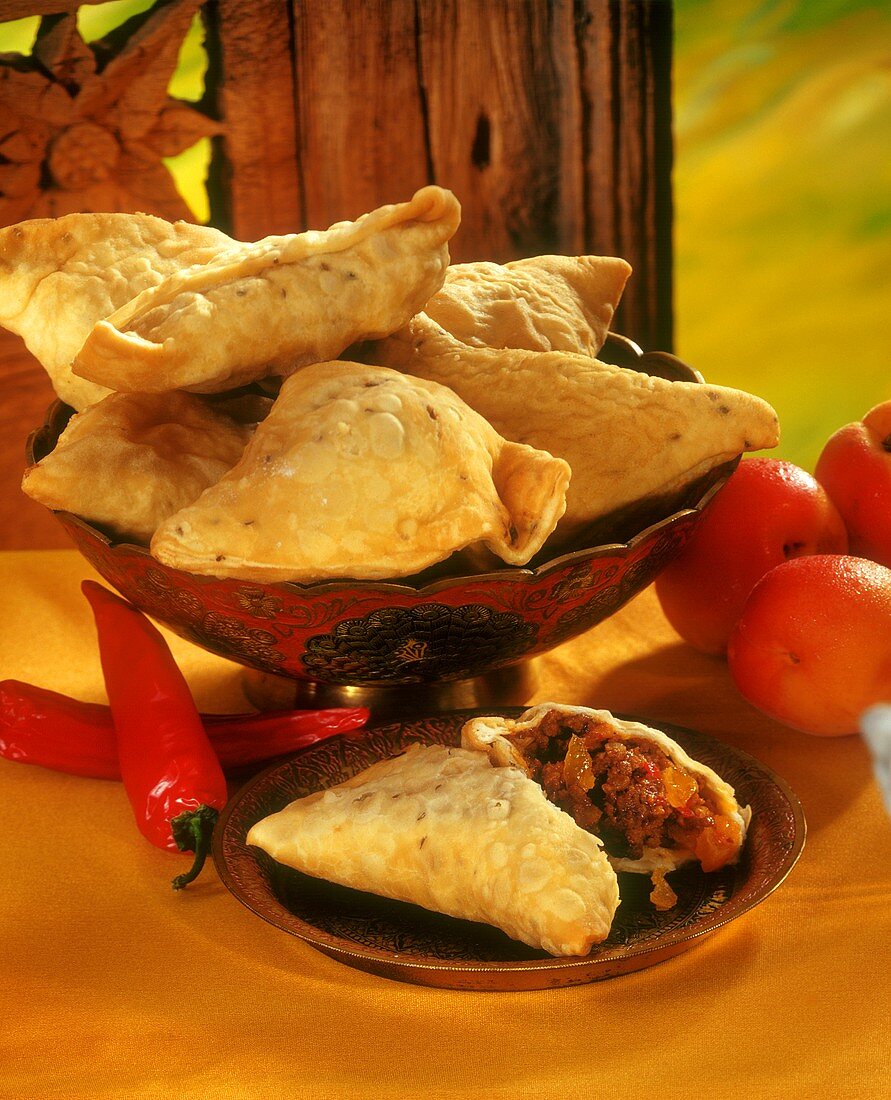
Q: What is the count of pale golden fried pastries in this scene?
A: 8